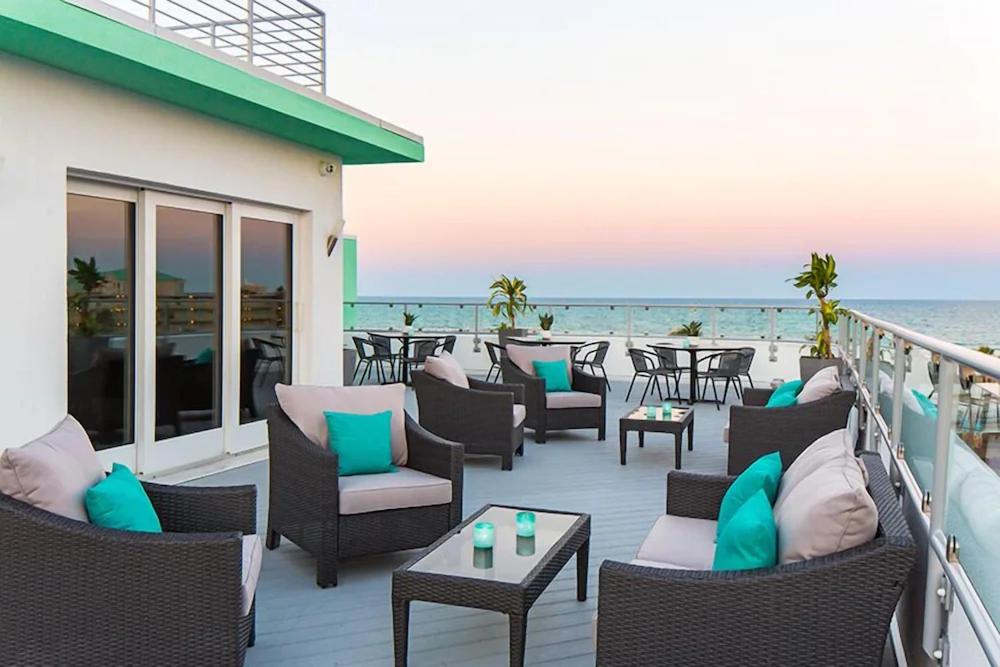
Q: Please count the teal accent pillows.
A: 7